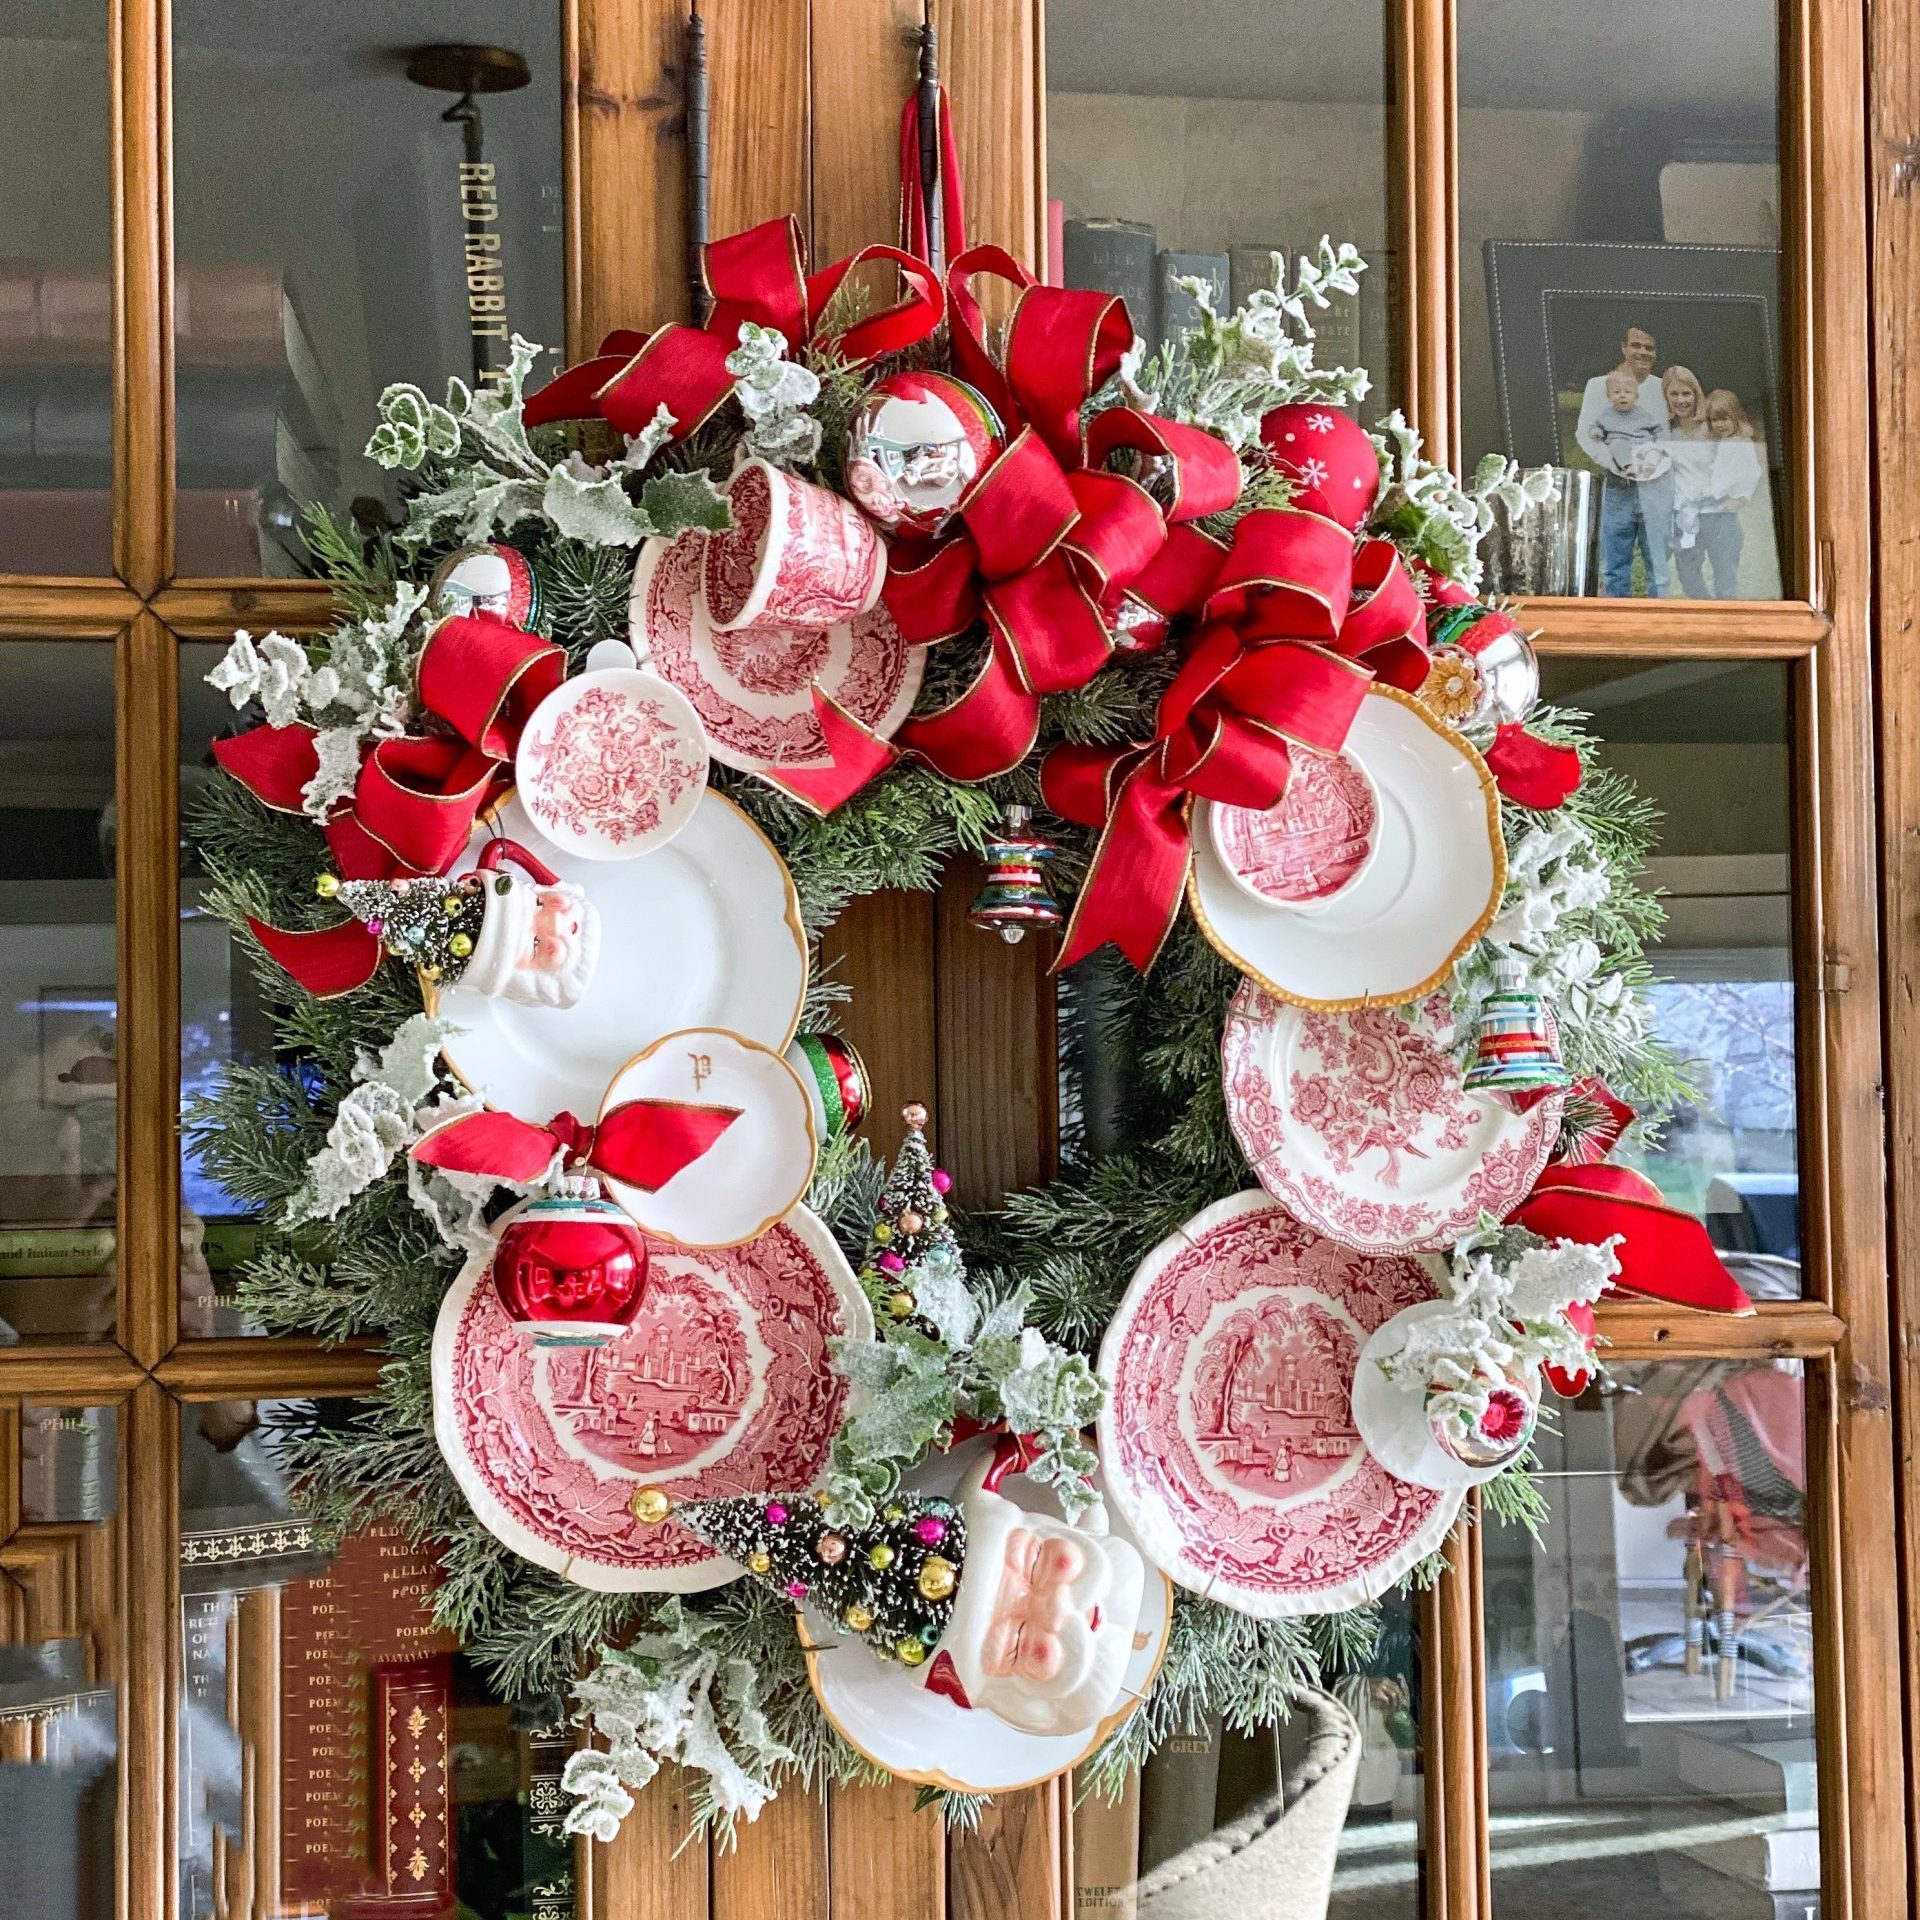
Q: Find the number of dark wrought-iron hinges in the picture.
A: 2